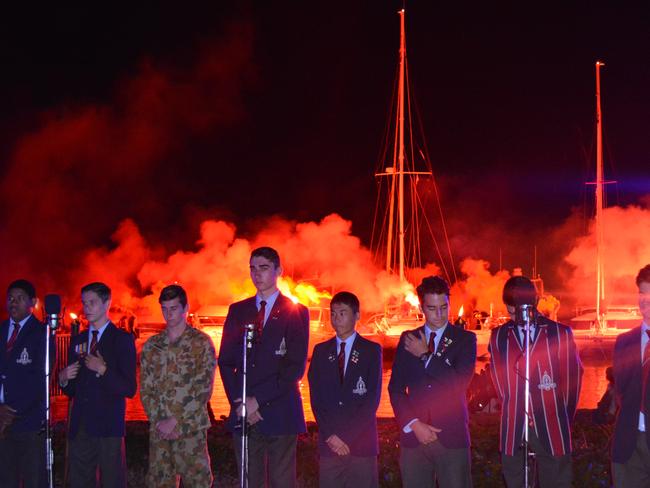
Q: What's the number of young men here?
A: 8